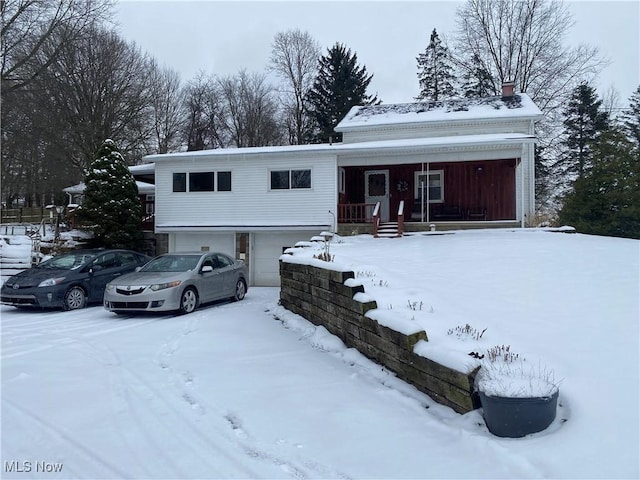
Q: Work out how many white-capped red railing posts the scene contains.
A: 2